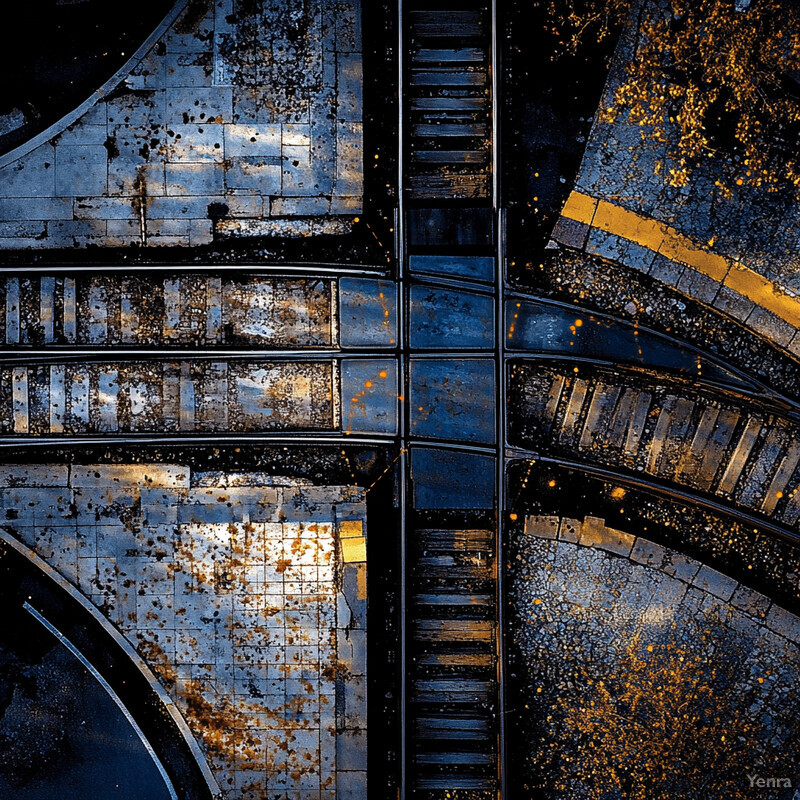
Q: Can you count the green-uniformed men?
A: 0